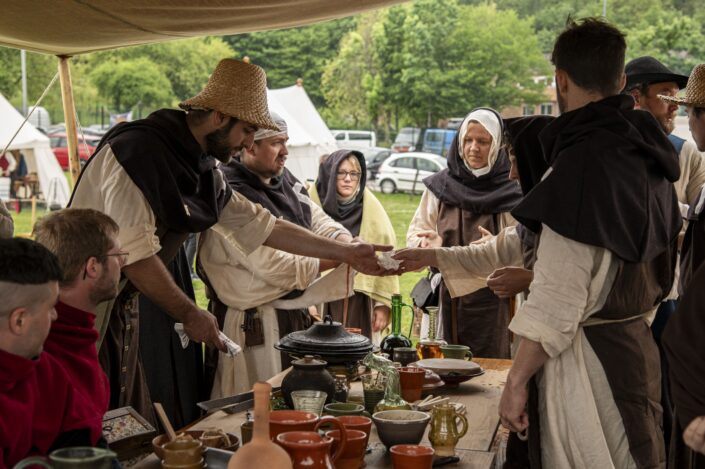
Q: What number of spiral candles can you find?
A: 0